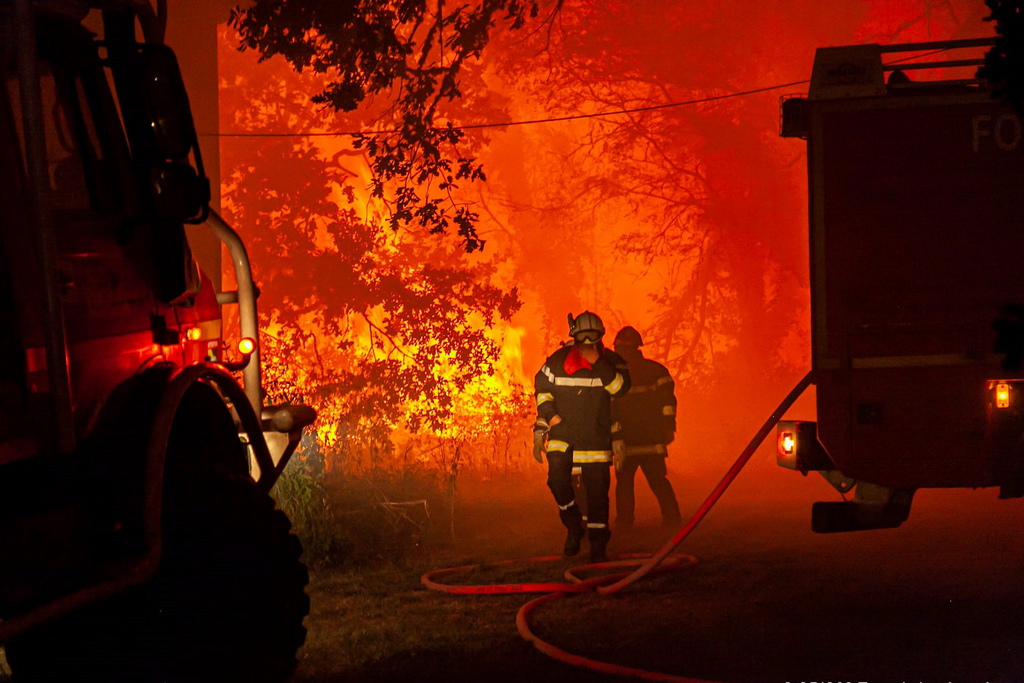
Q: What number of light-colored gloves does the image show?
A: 2